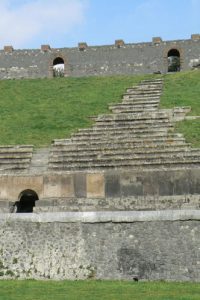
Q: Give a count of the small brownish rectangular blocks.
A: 6